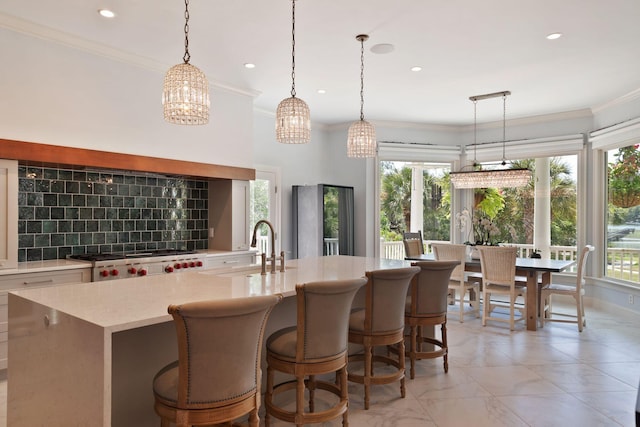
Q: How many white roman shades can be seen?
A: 3